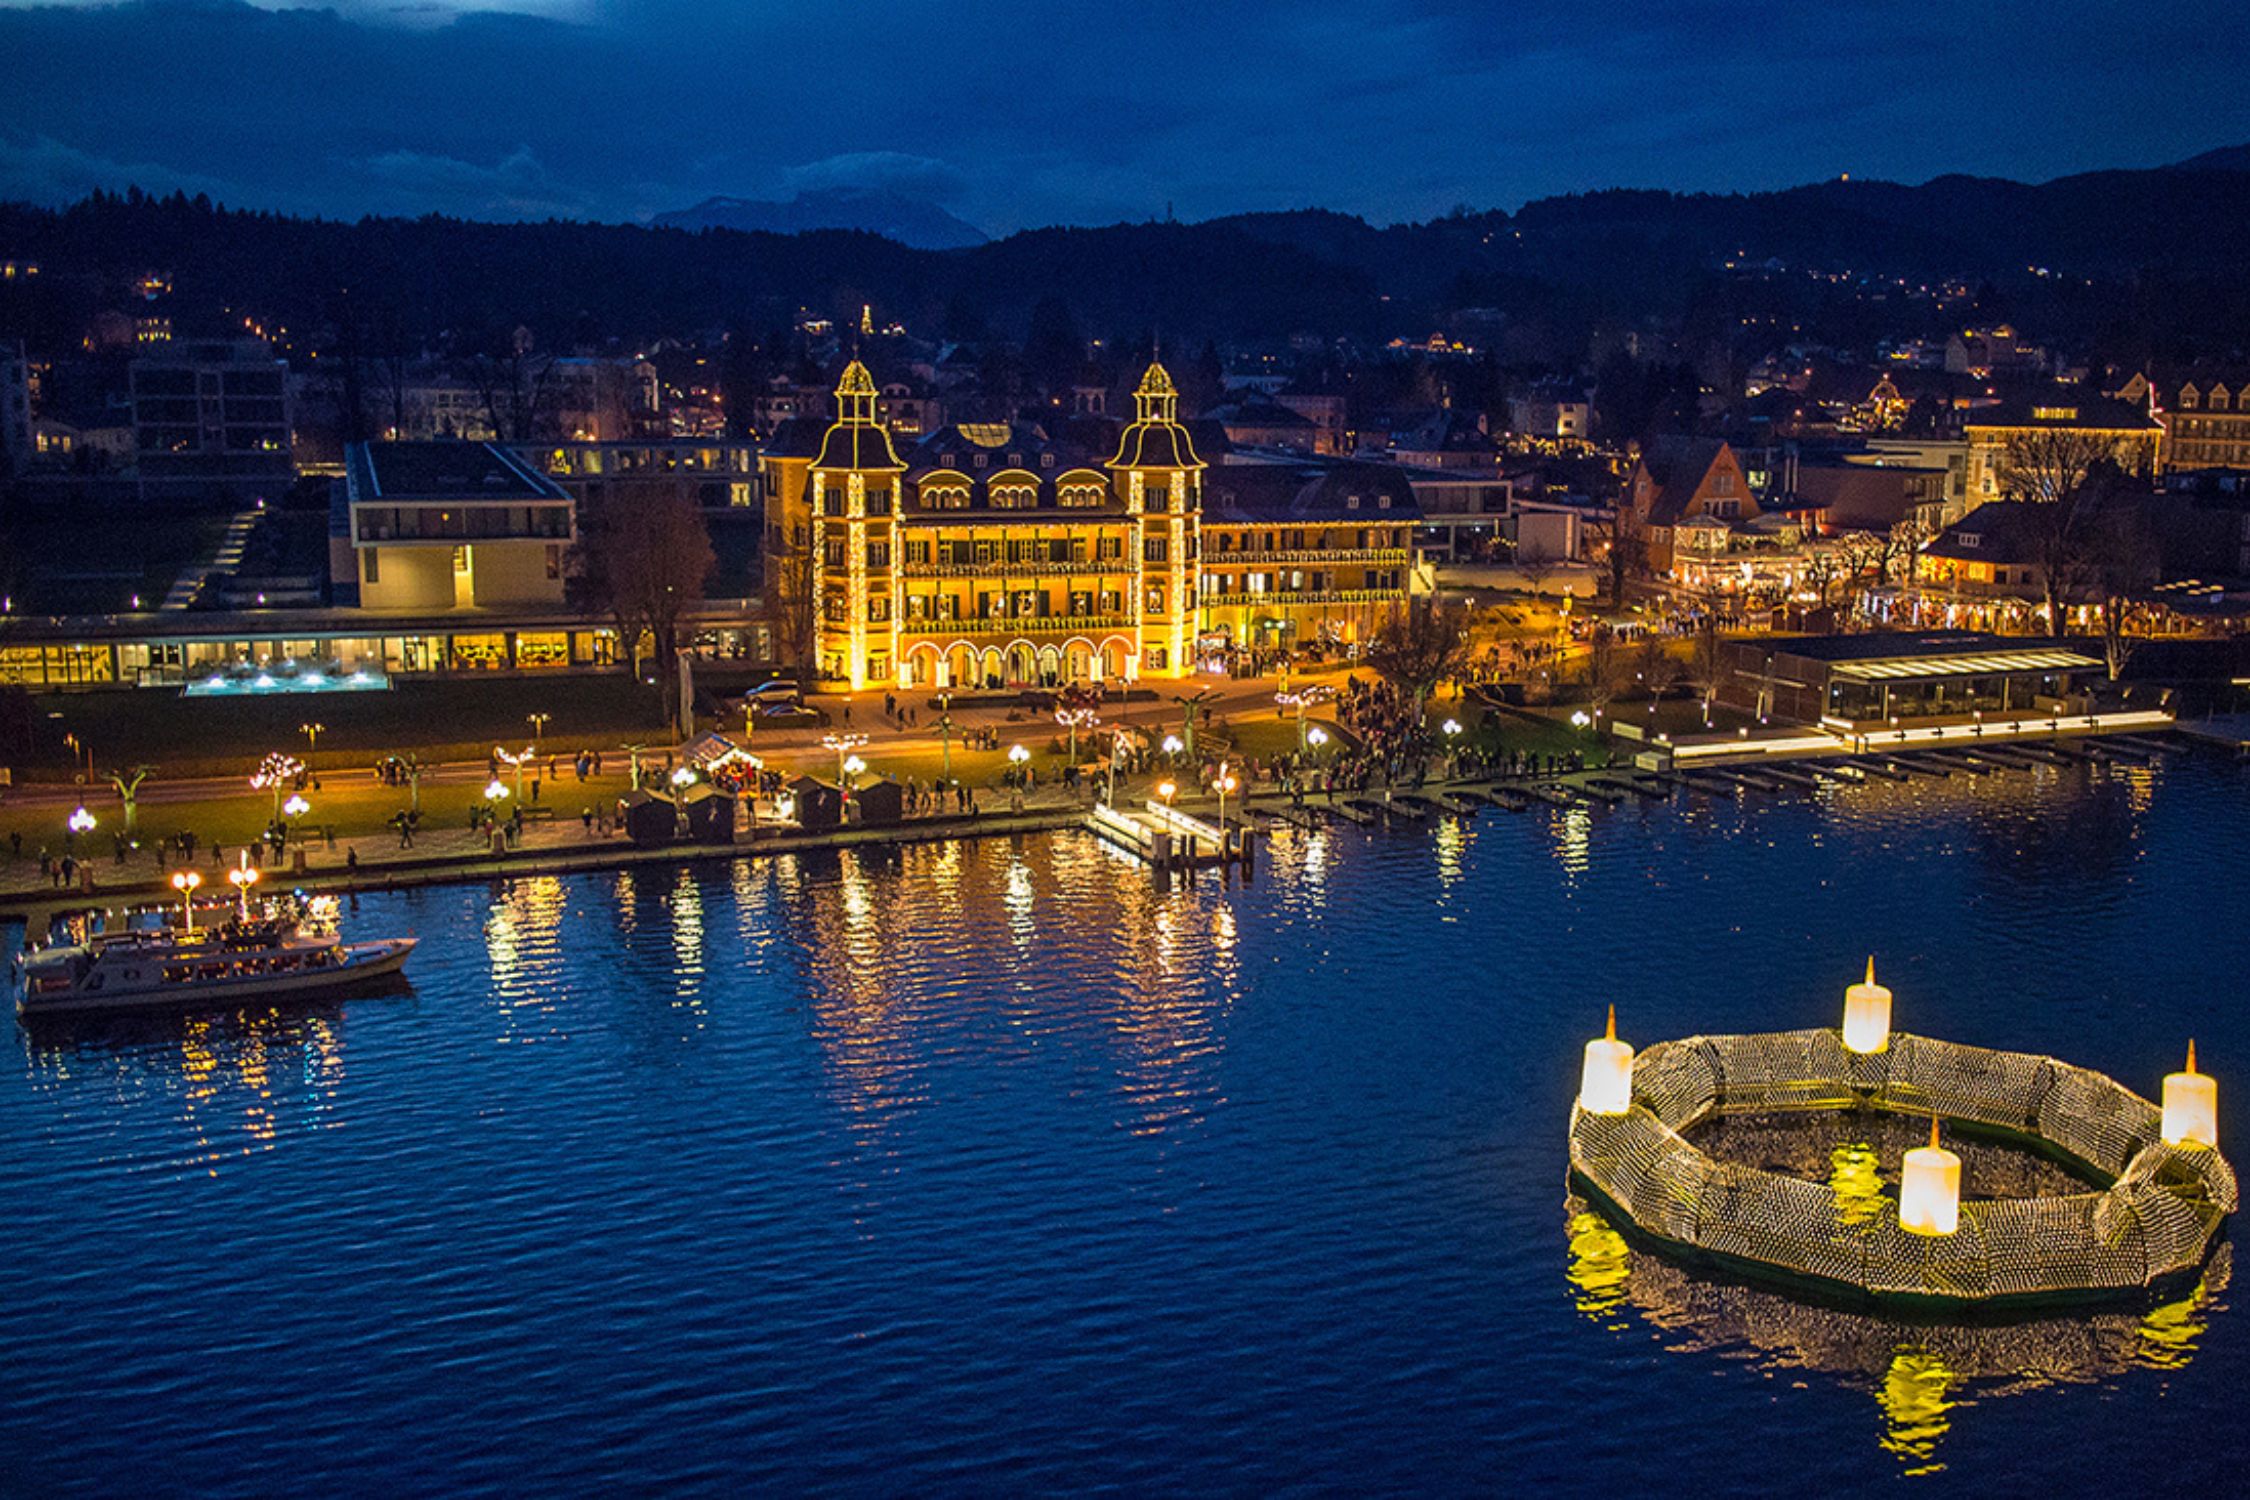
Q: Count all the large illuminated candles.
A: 4